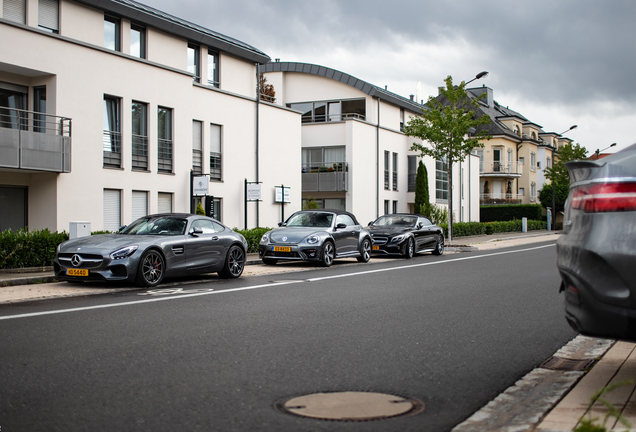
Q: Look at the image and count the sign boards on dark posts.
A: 3